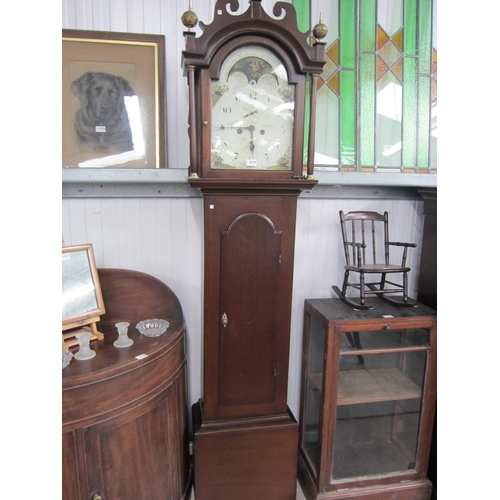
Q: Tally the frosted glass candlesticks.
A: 2